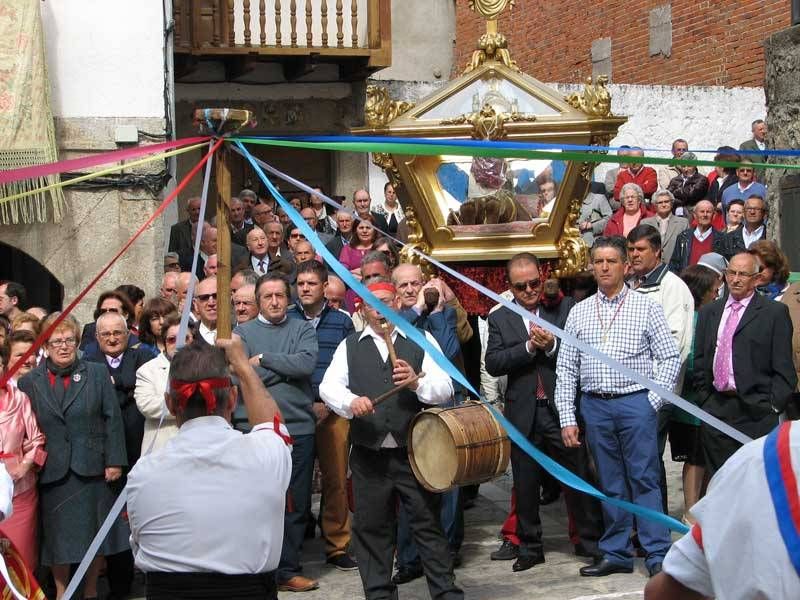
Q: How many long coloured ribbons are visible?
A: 8